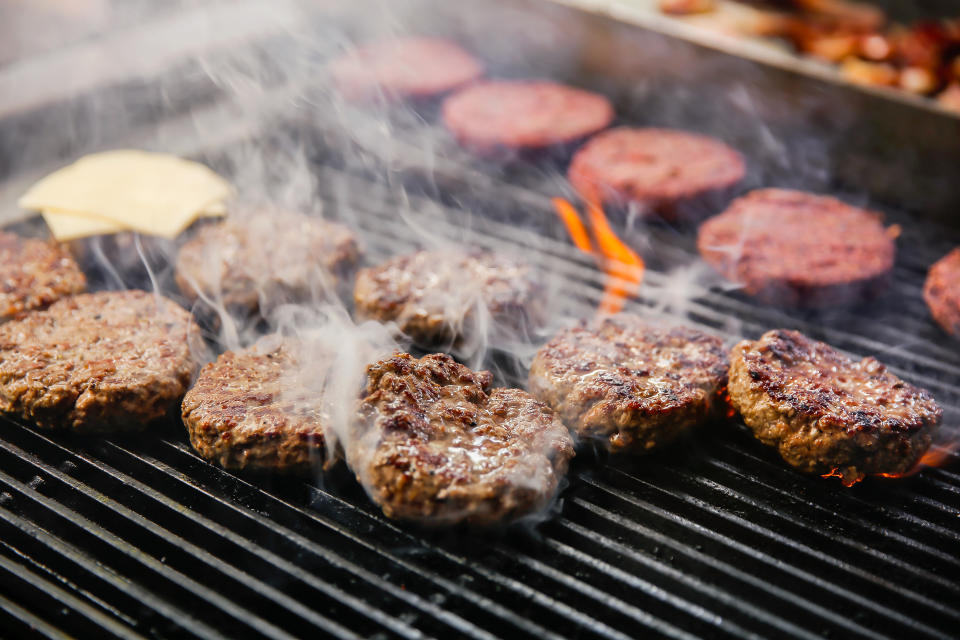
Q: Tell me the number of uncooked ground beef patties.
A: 5